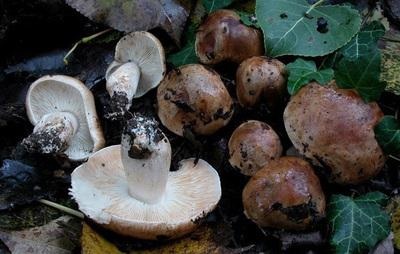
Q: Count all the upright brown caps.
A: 6